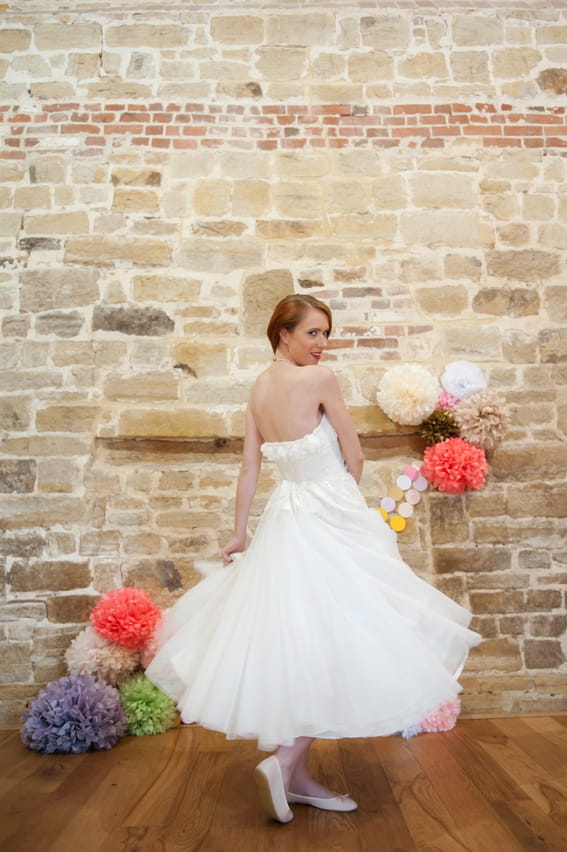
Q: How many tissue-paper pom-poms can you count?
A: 13